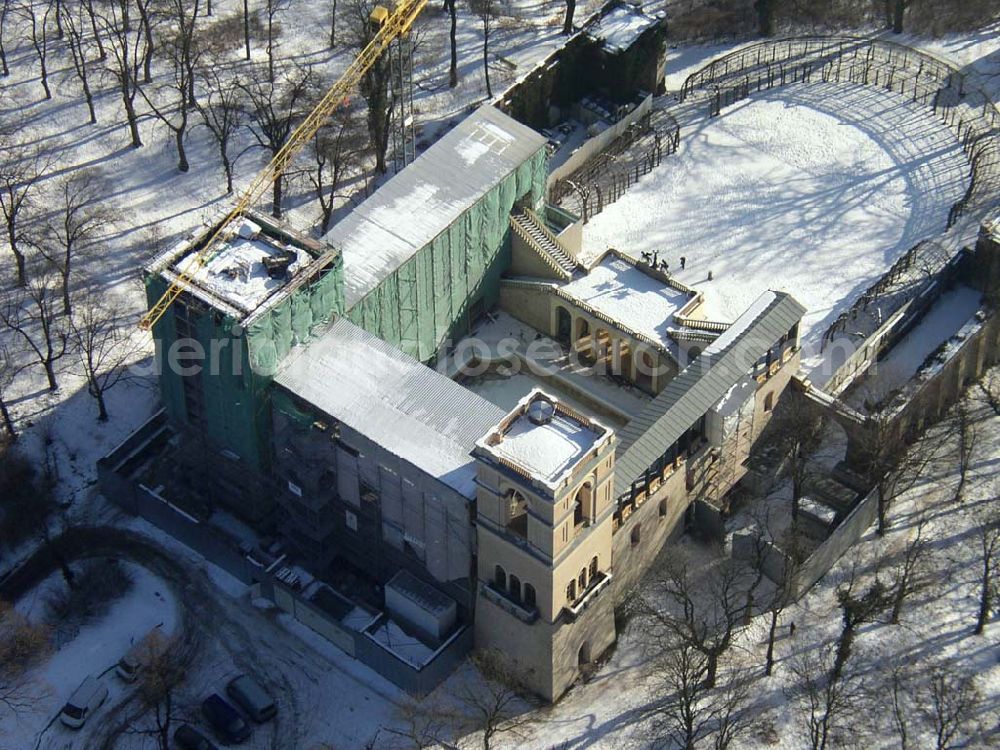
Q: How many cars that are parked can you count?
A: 5